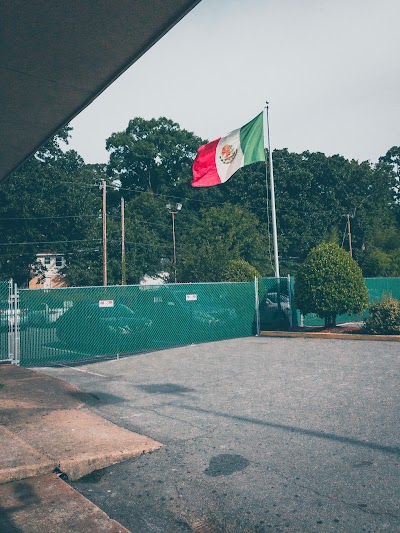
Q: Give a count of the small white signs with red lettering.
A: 2